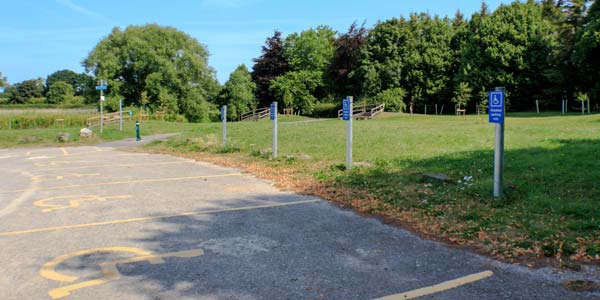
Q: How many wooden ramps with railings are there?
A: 3